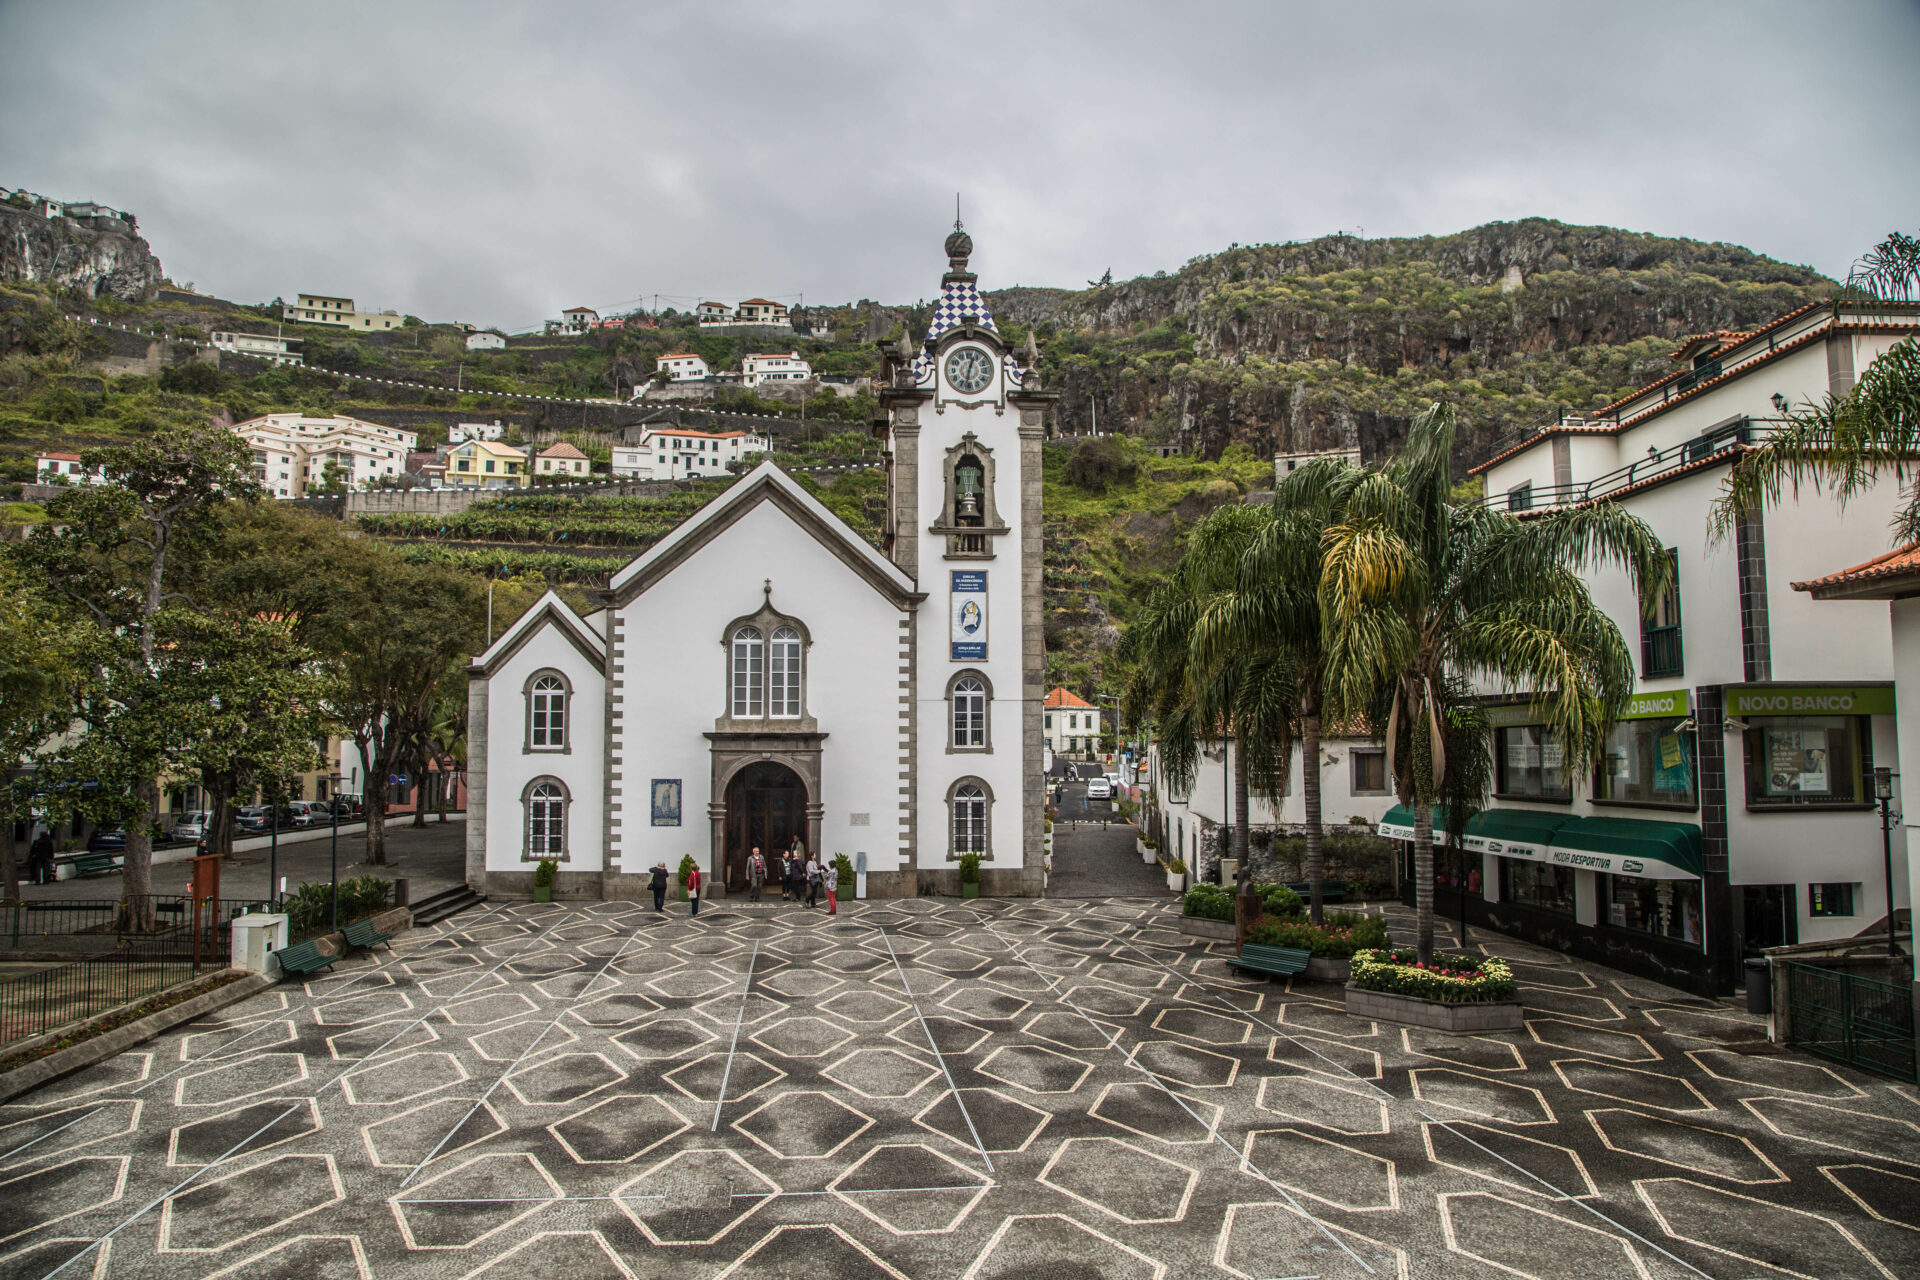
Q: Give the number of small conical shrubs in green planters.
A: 4